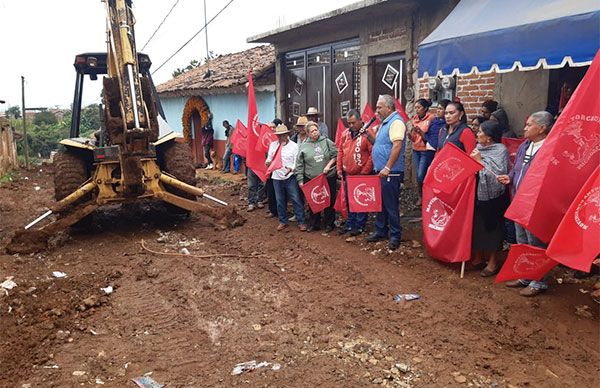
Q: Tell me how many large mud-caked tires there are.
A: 2